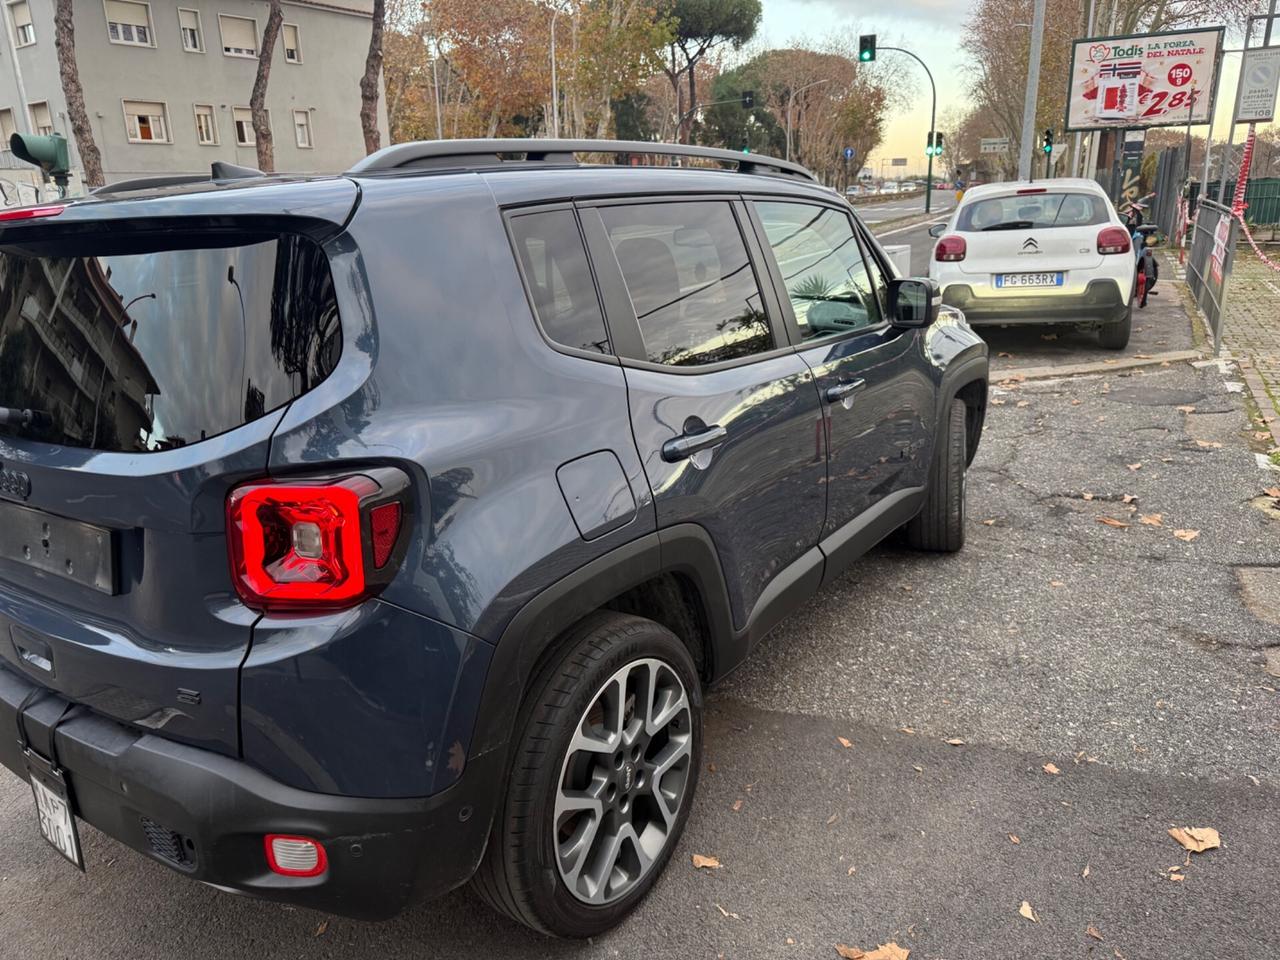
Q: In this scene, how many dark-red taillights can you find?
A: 2